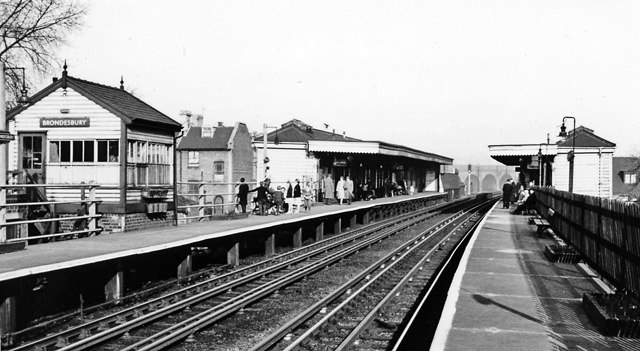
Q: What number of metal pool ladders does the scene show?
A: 0